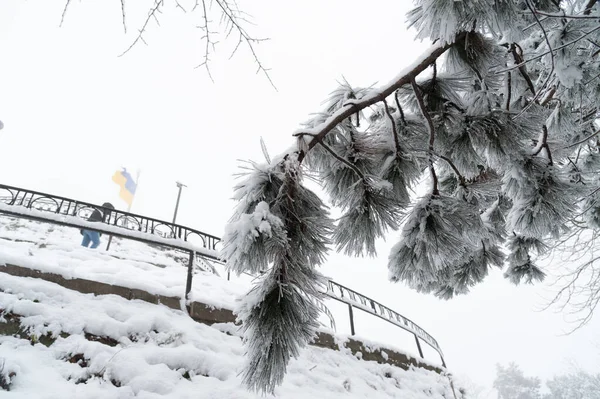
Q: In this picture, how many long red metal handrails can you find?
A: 0